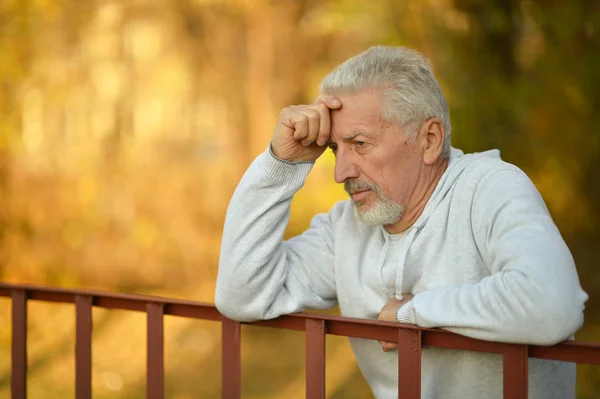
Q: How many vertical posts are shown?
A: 7